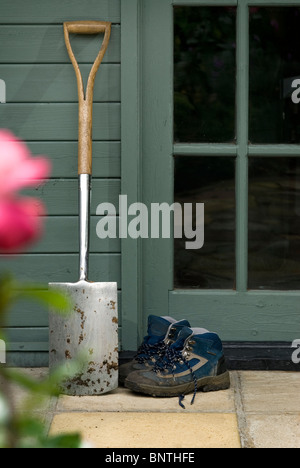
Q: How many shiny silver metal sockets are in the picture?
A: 1